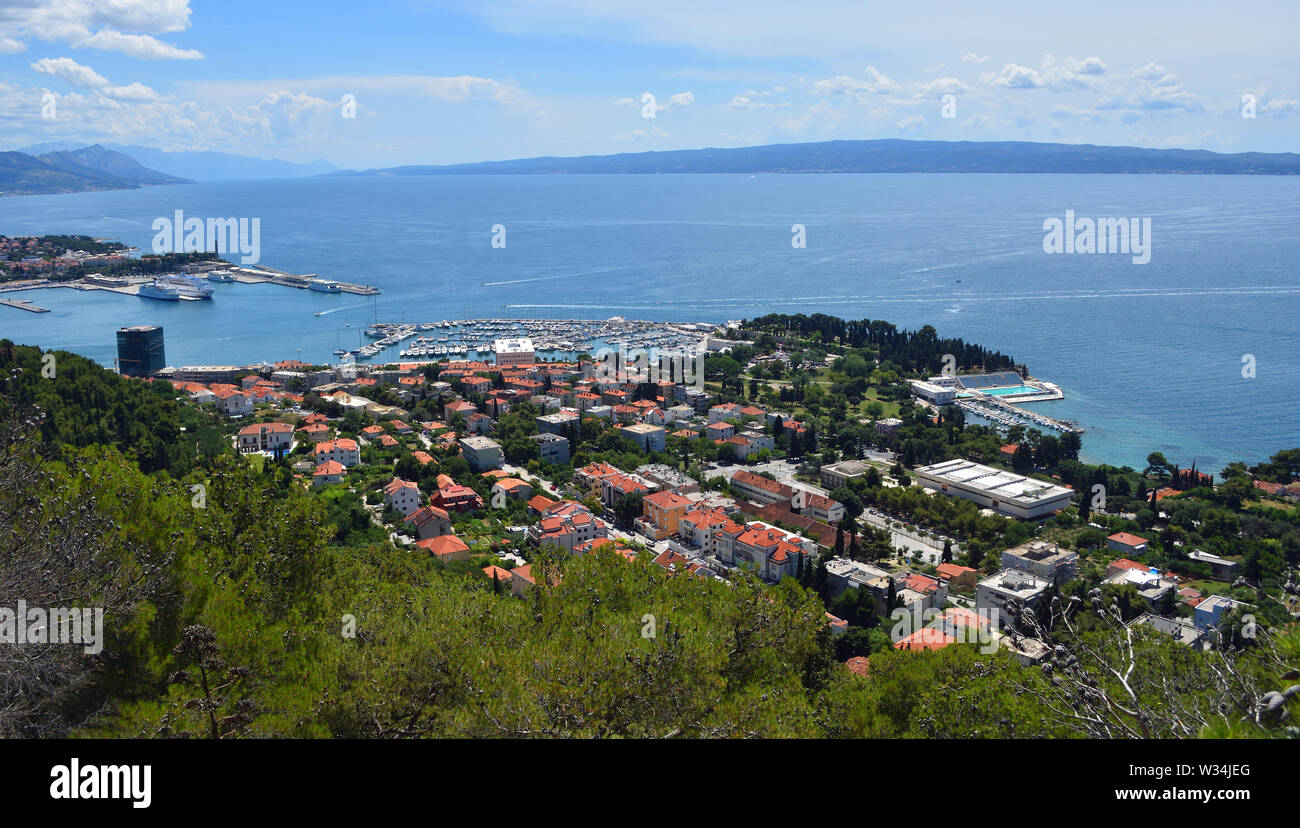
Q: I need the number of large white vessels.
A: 4